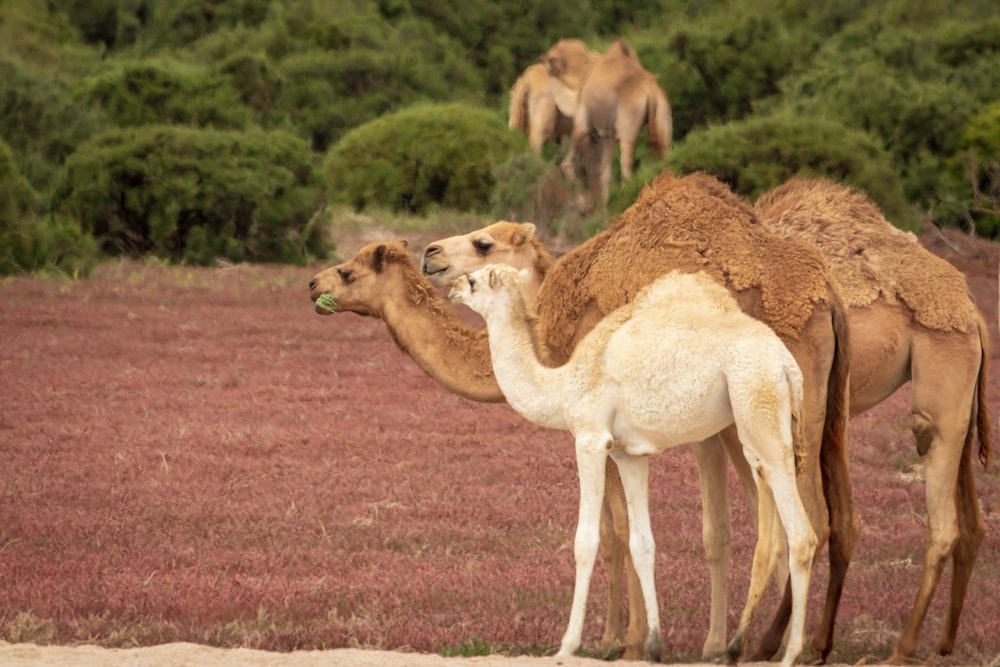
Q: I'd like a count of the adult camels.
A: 4